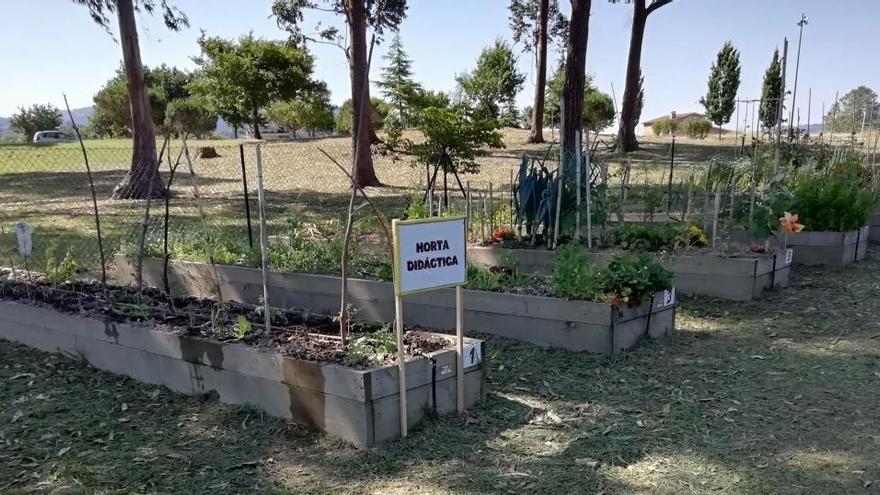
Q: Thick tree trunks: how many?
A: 5